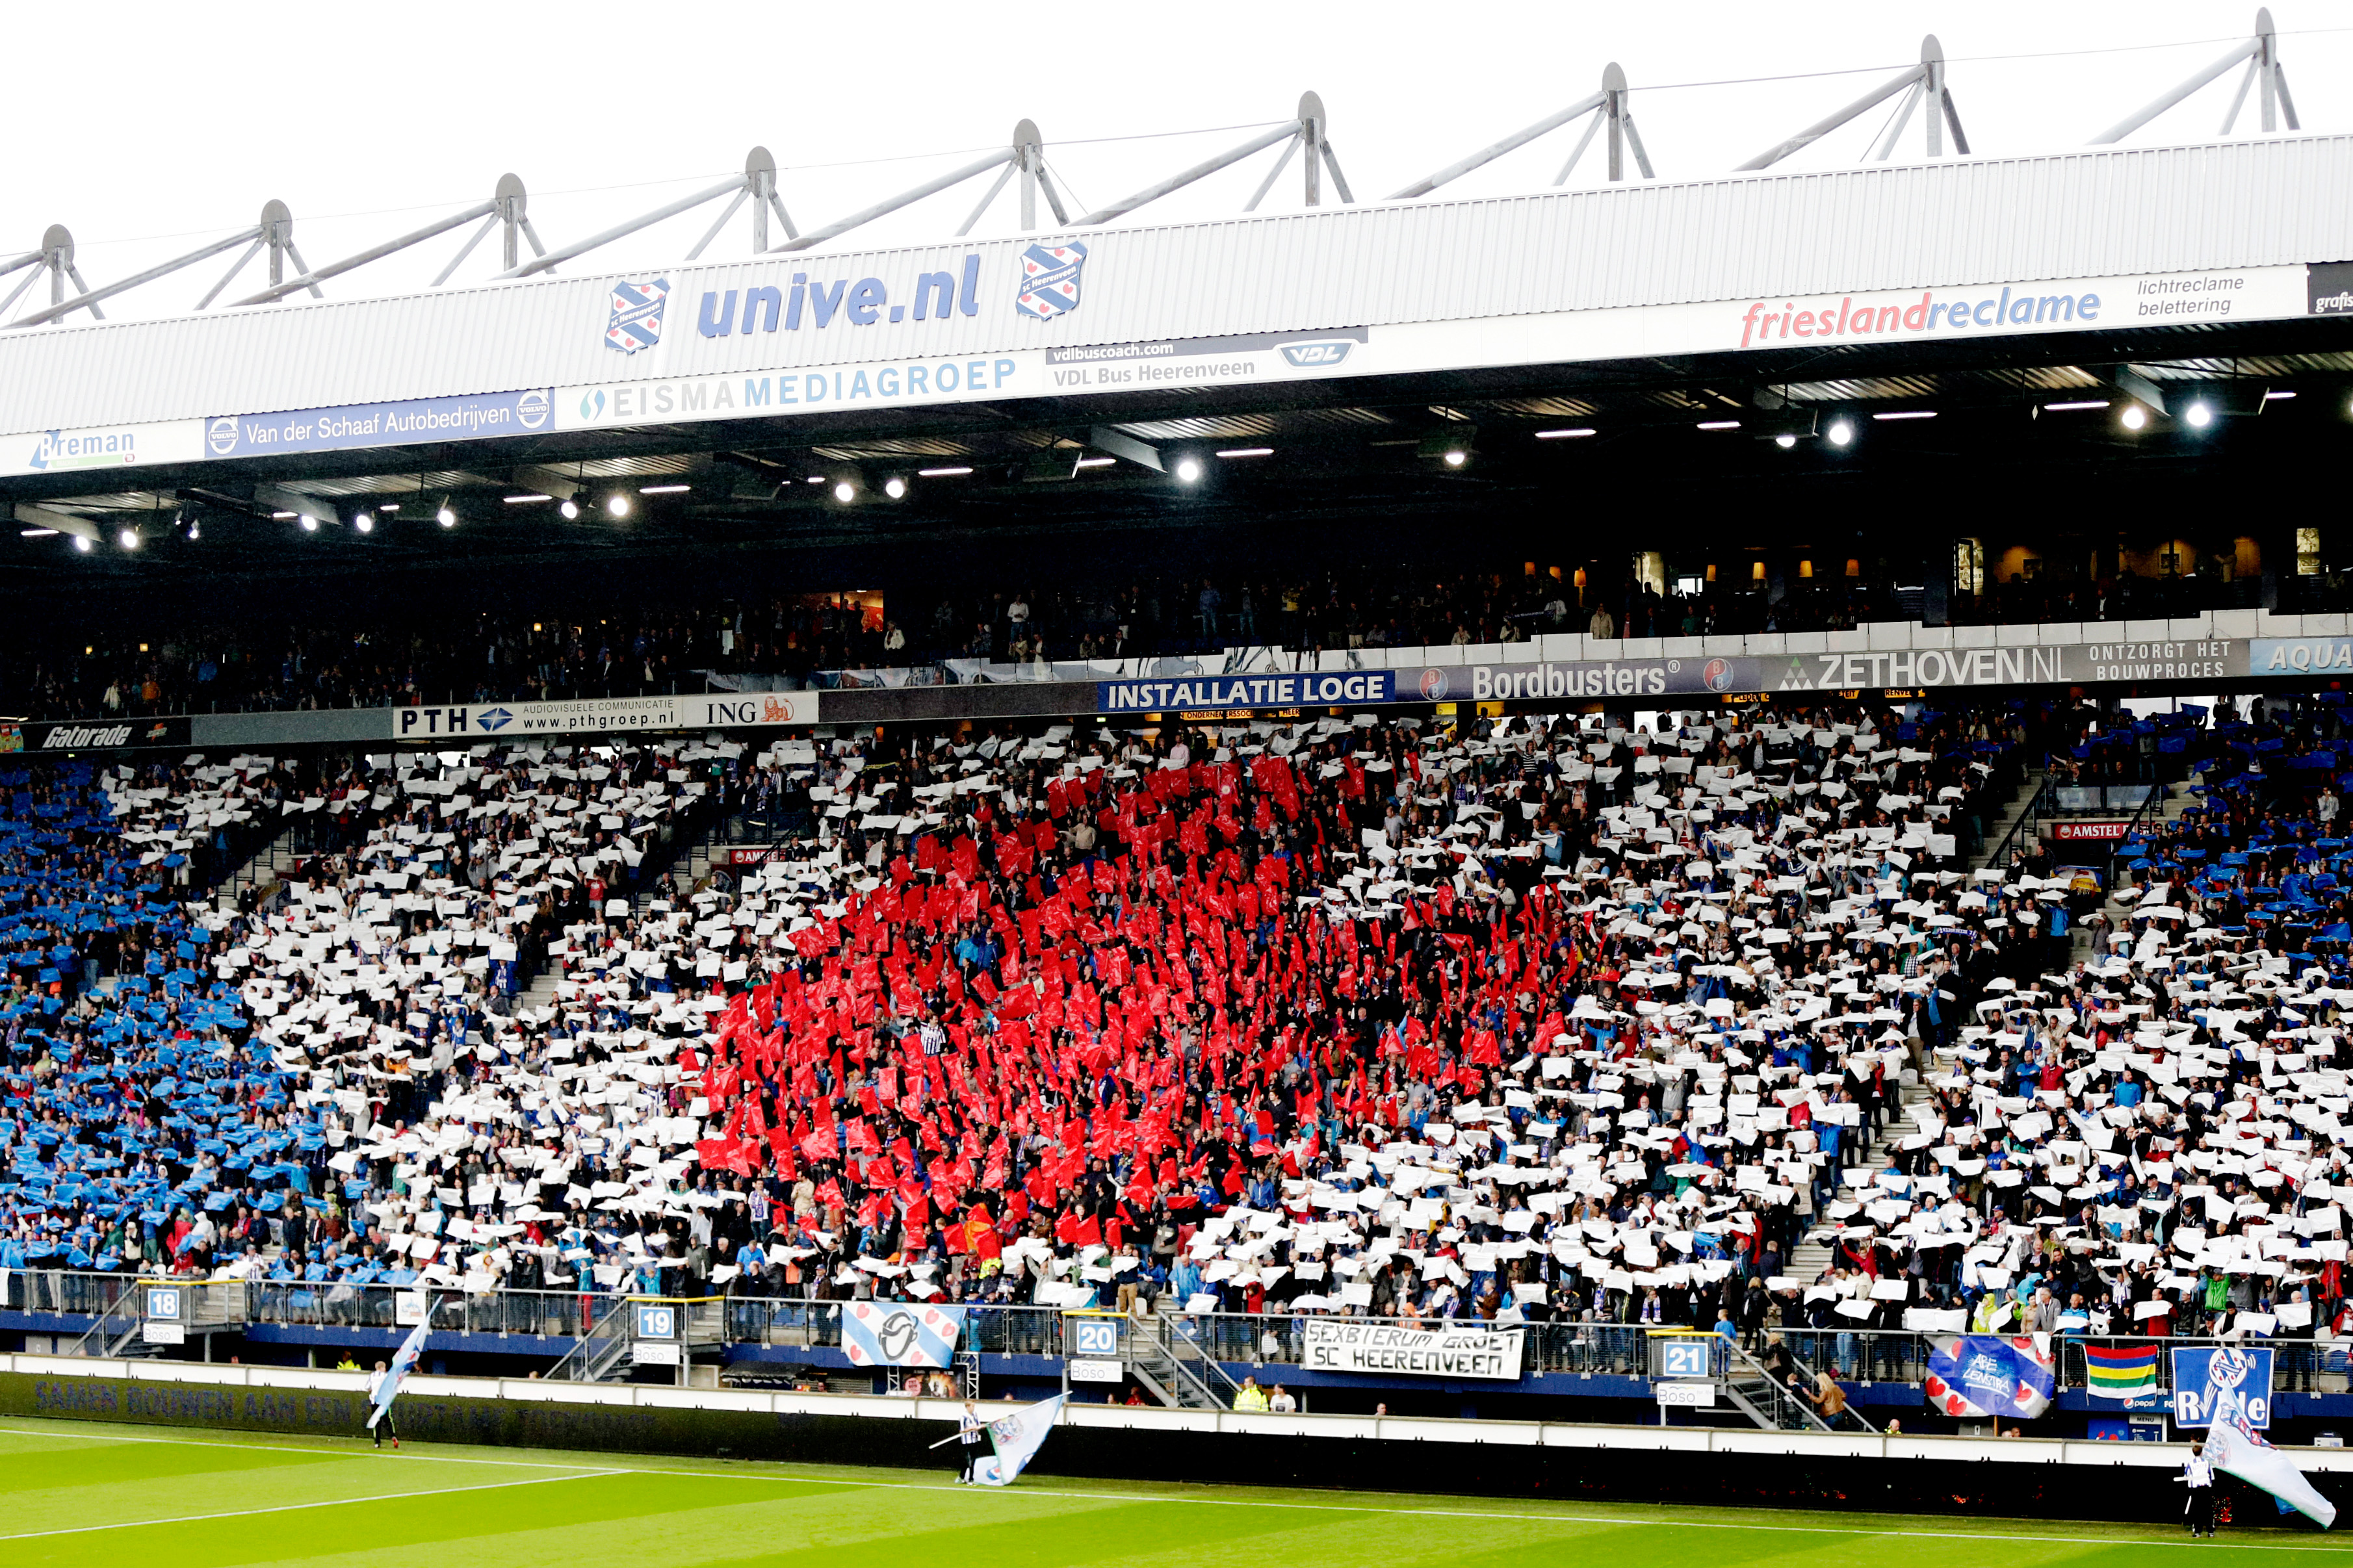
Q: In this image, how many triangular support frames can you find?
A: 9